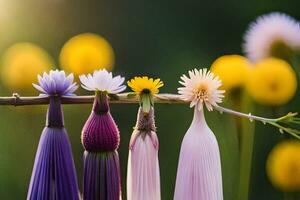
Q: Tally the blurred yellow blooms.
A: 5